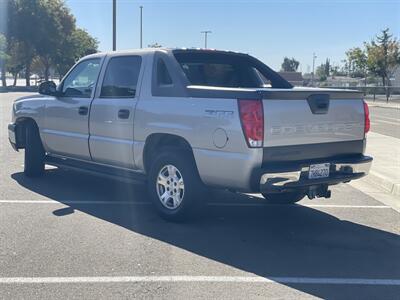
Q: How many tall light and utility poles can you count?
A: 4